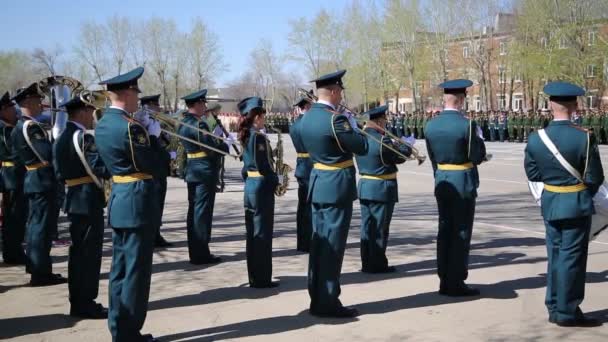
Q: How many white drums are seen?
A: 1